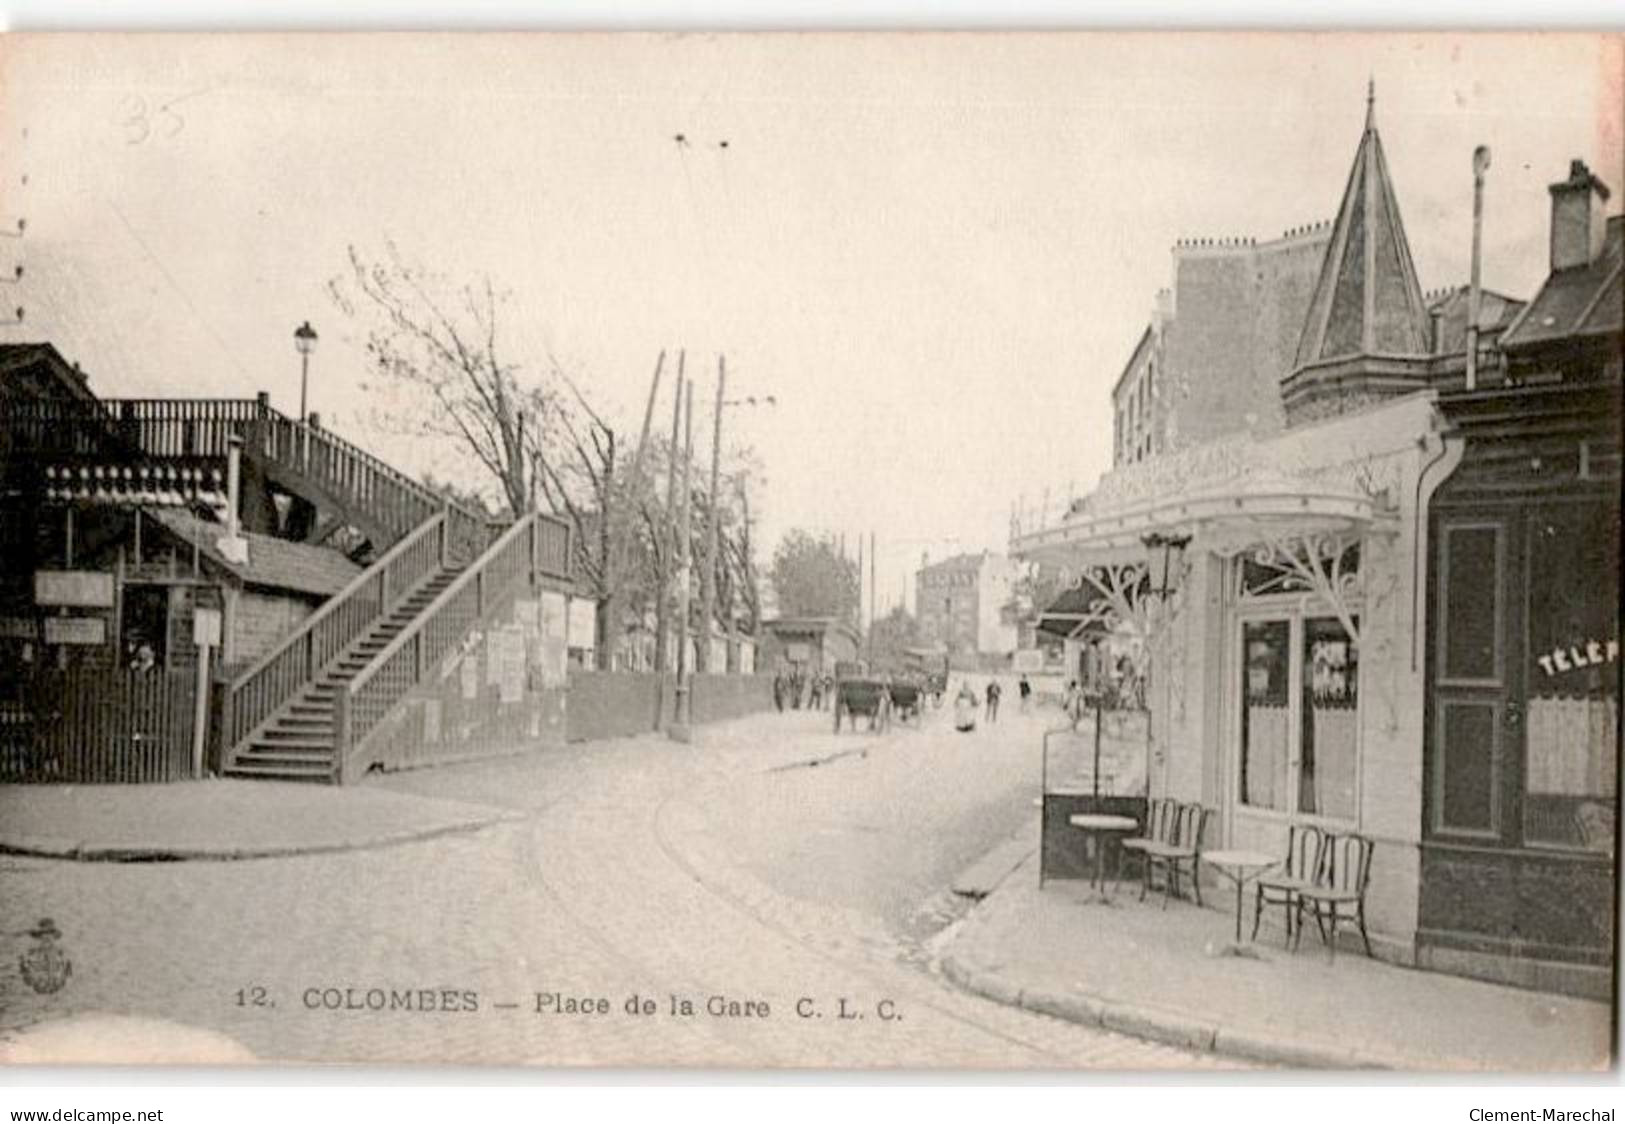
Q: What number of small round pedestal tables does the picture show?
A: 2